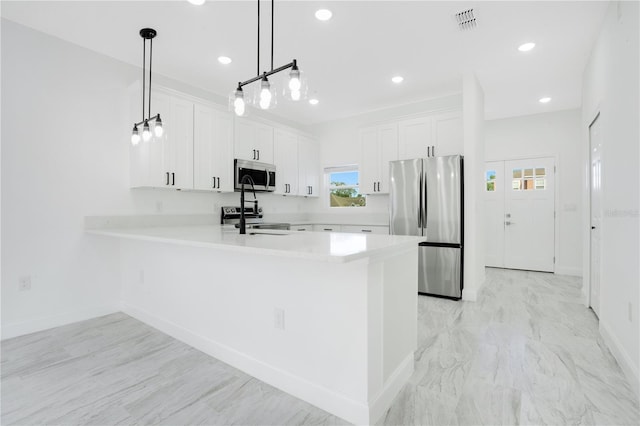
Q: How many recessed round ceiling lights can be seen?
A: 7